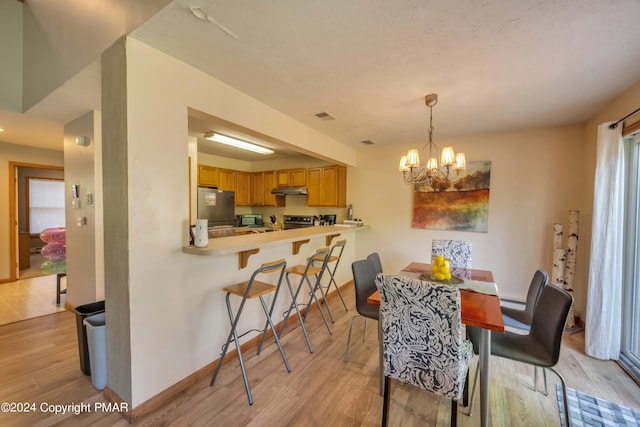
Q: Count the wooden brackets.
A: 3